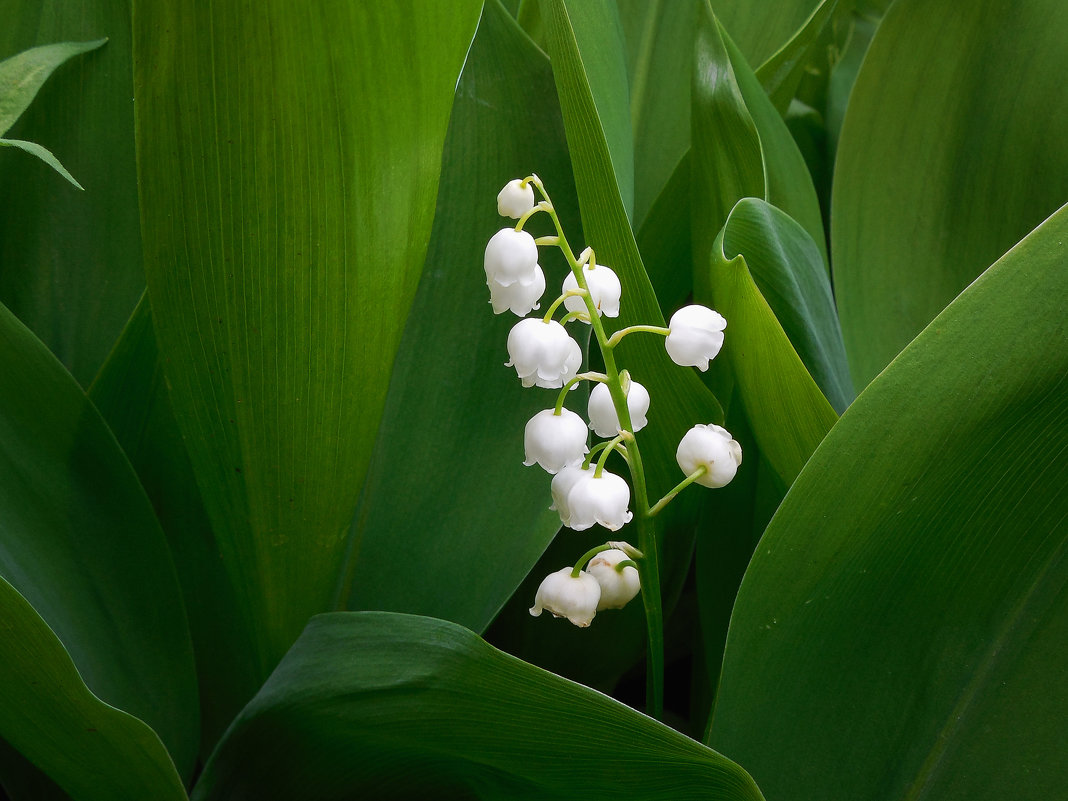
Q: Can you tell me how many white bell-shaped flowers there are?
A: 14